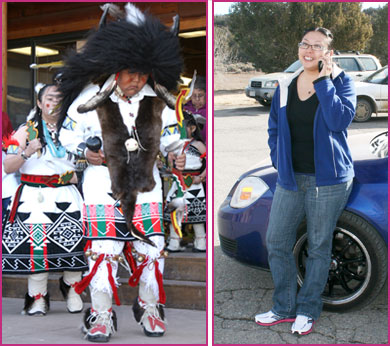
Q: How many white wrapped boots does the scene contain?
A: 6